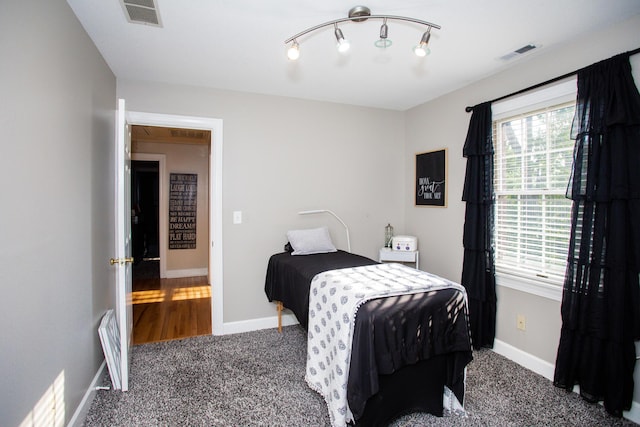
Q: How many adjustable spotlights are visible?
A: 4